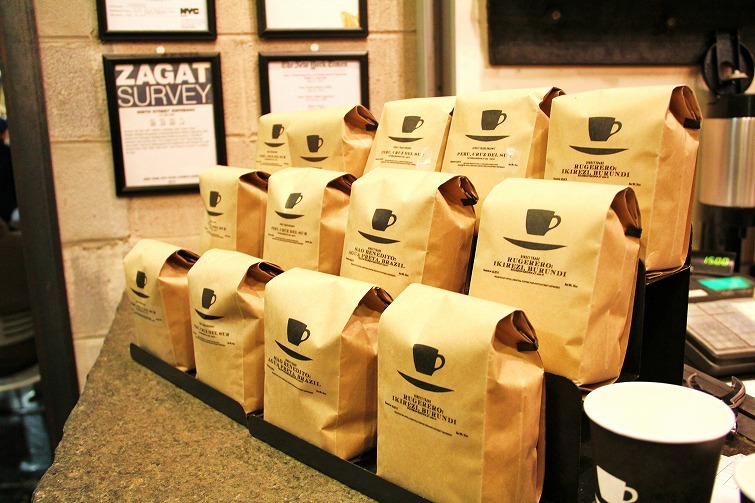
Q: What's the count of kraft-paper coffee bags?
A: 13